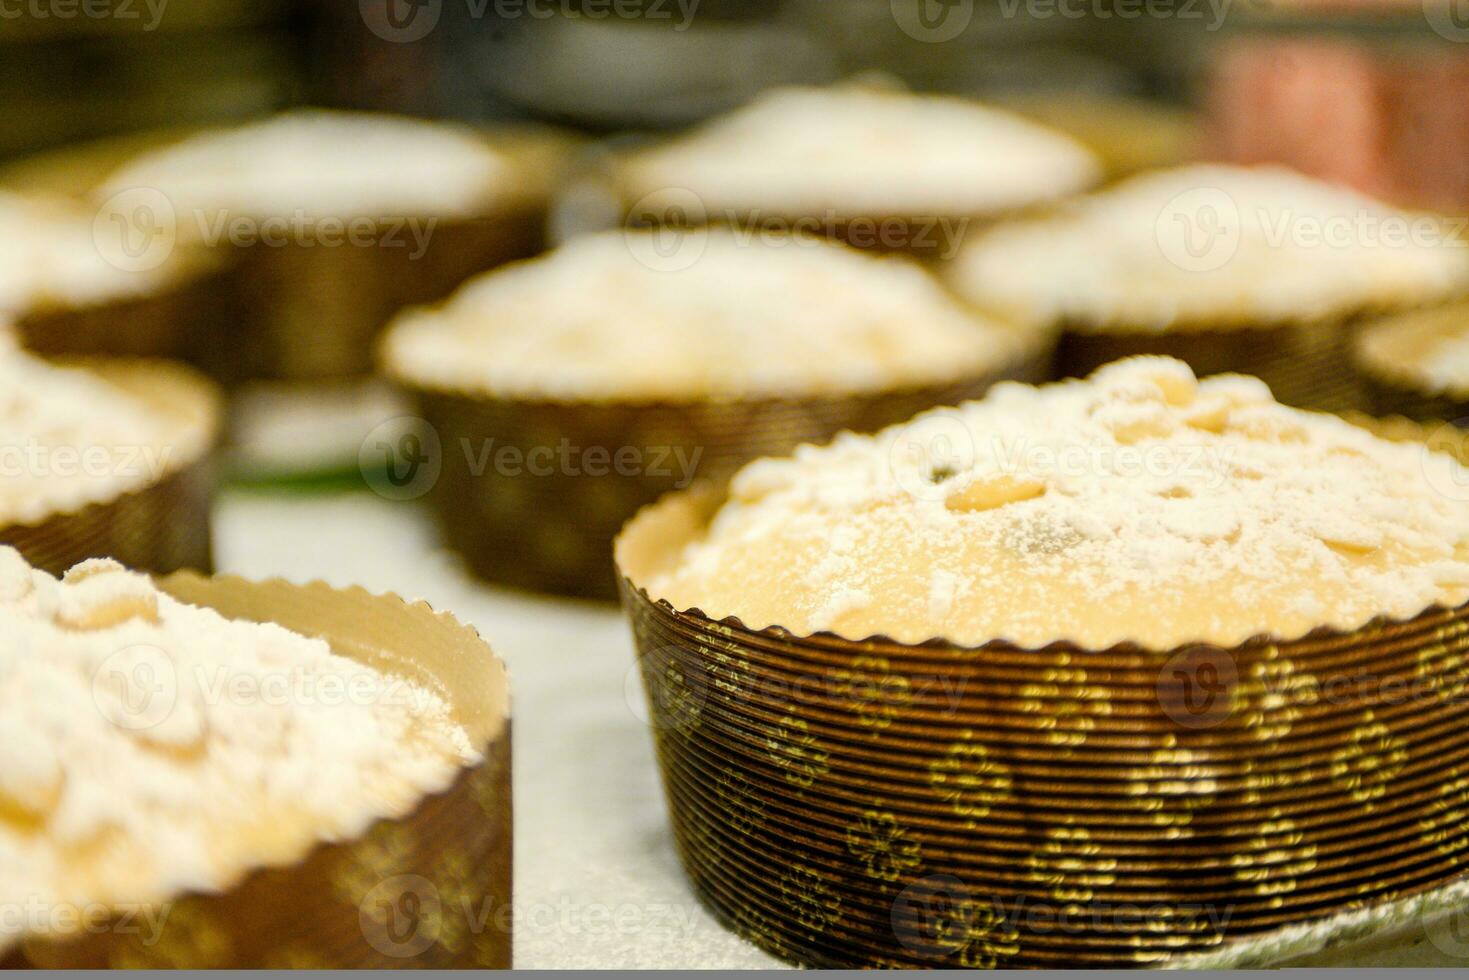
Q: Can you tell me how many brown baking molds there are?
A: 9